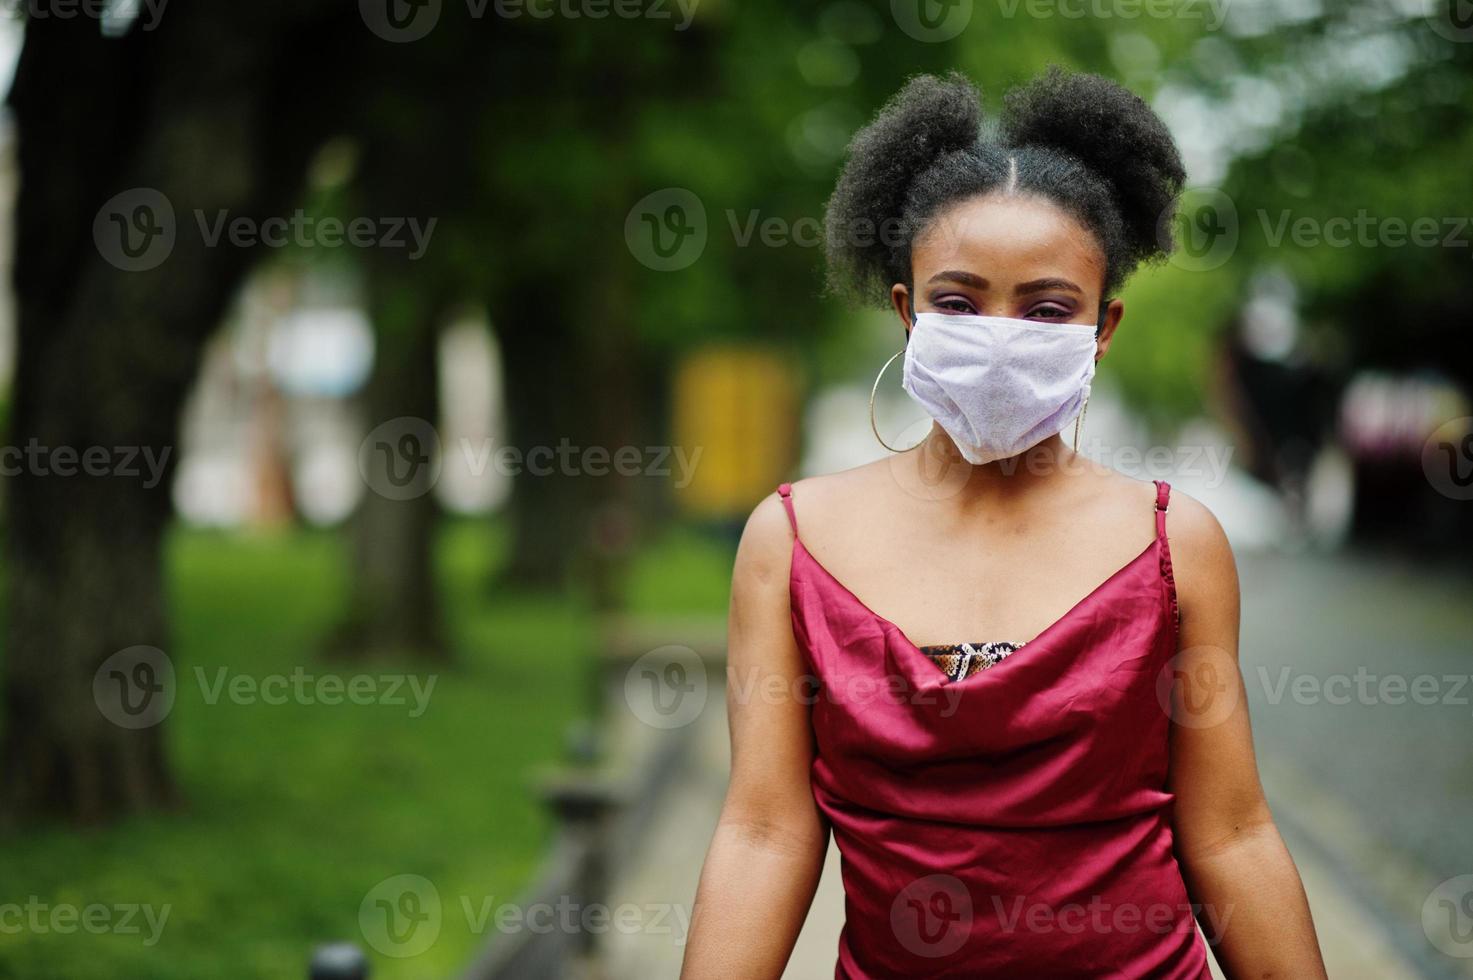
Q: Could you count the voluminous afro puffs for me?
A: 2